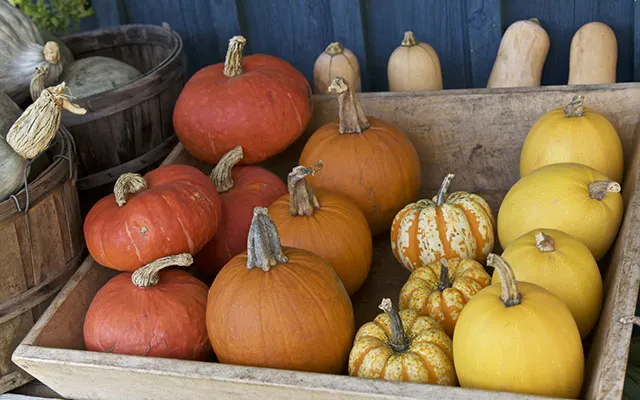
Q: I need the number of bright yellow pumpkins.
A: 4